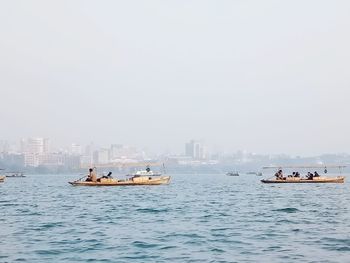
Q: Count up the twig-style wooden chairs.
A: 0